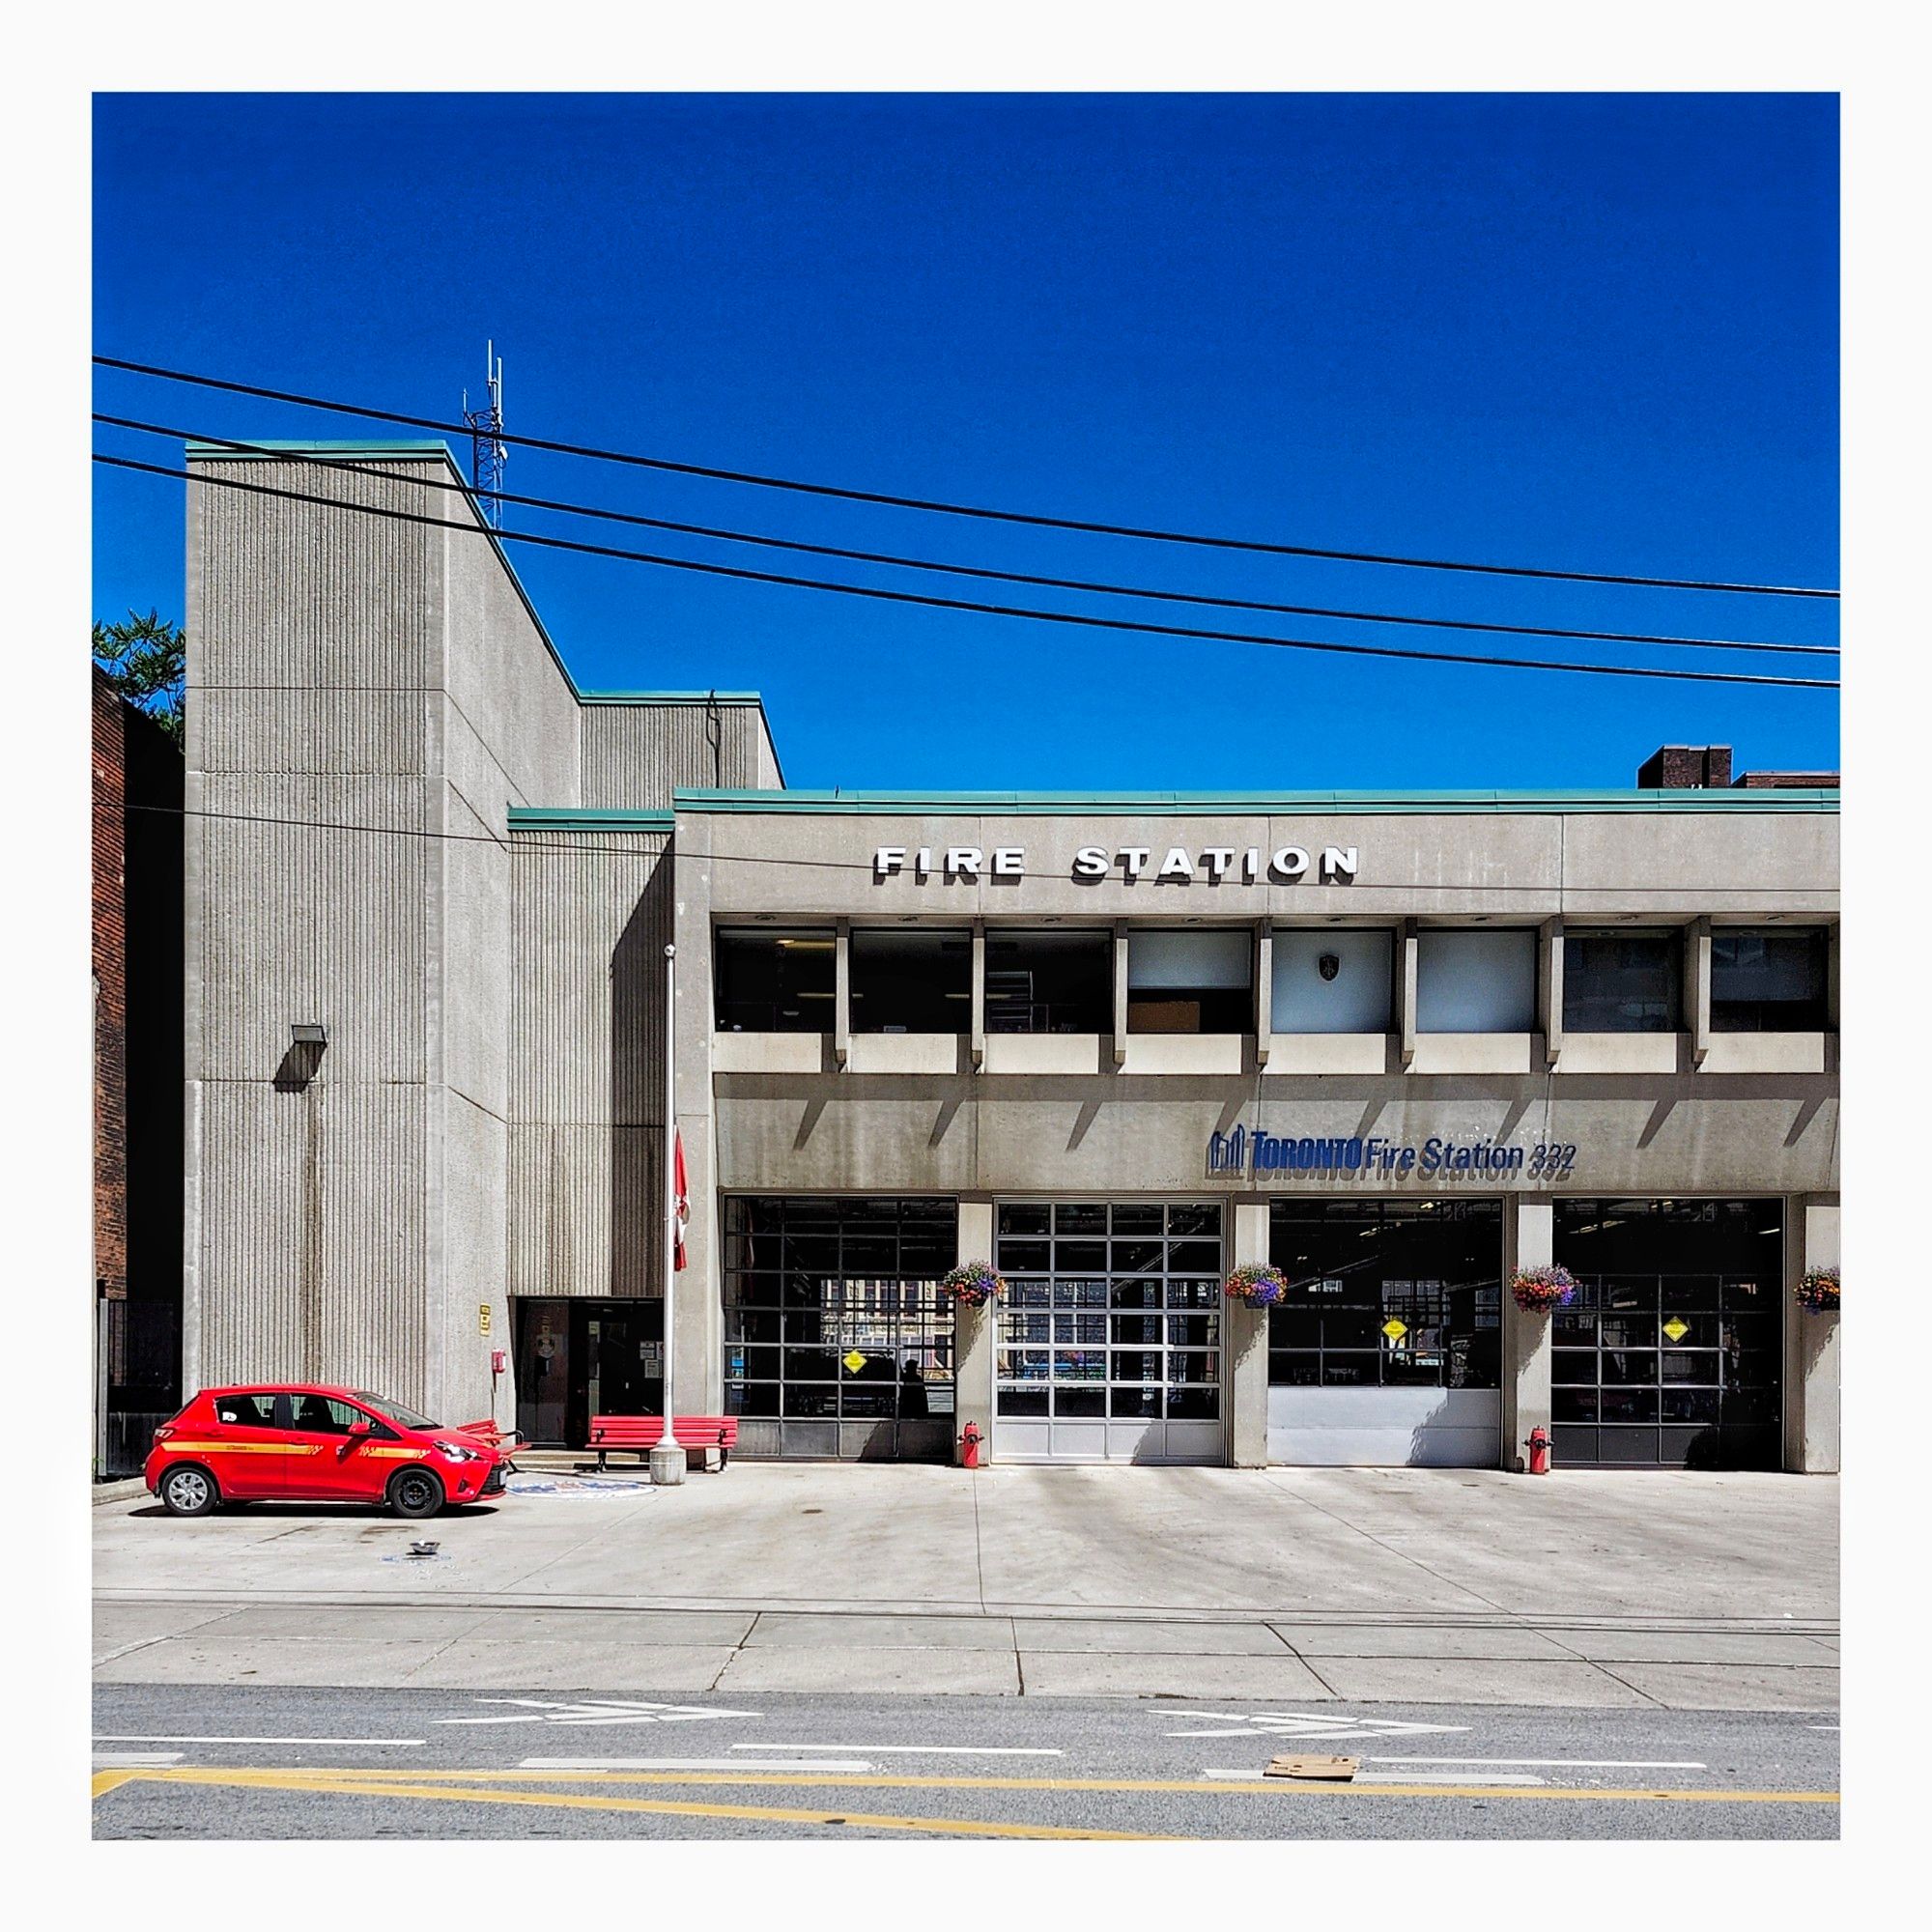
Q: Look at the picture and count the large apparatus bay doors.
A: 4